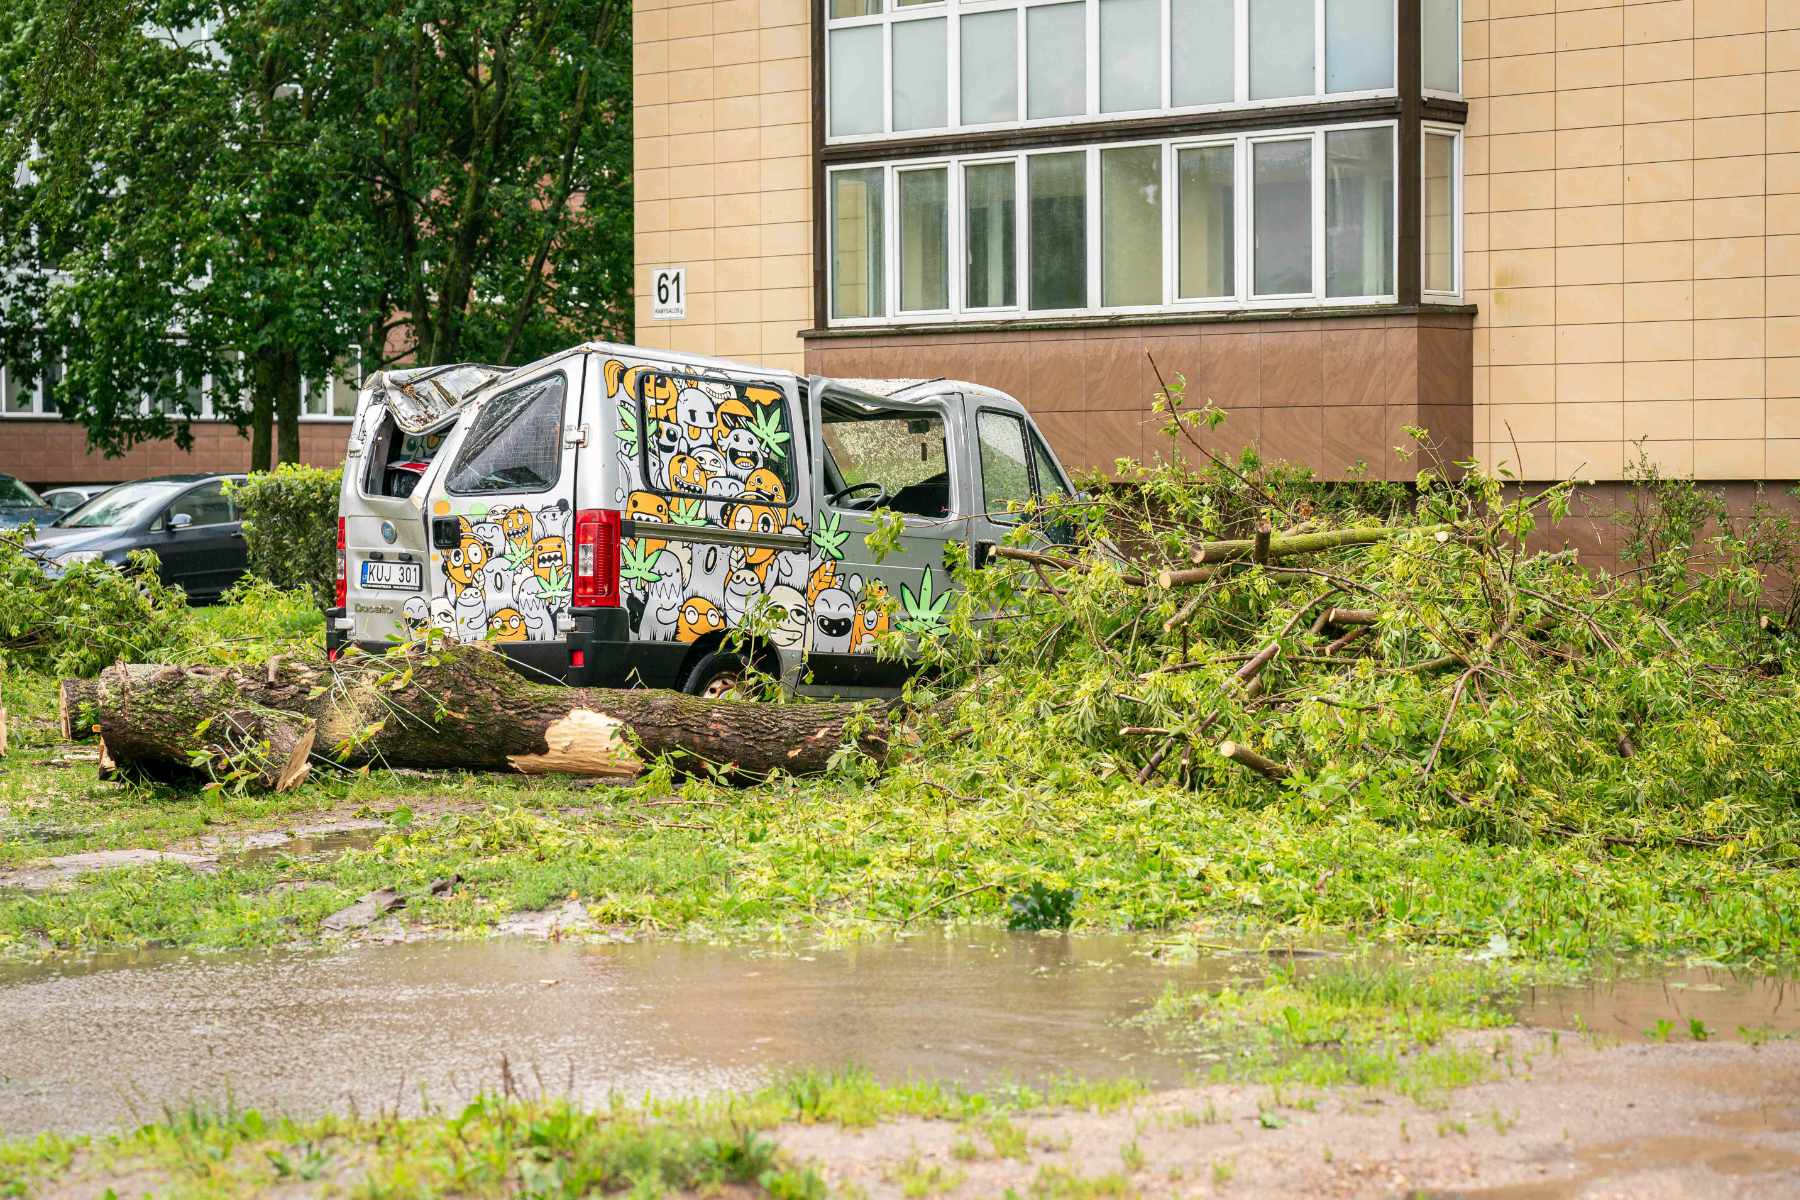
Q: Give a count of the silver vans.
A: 1